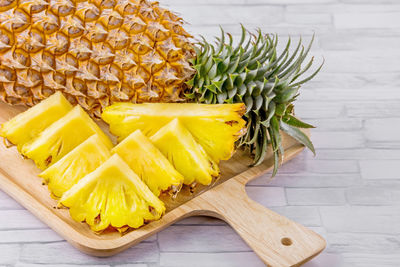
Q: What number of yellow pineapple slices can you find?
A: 7